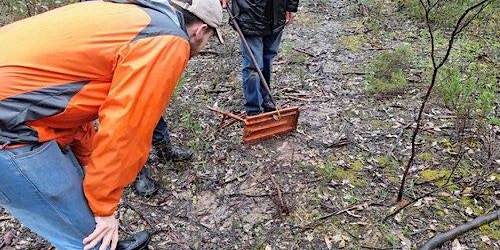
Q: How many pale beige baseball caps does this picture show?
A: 1